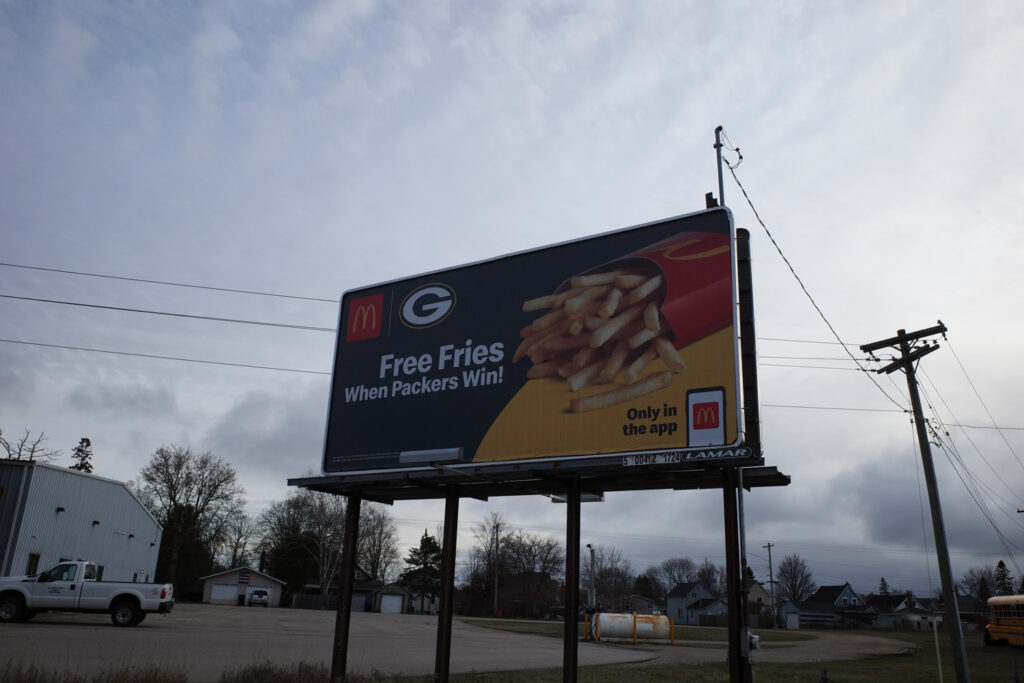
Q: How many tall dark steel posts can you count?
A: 4